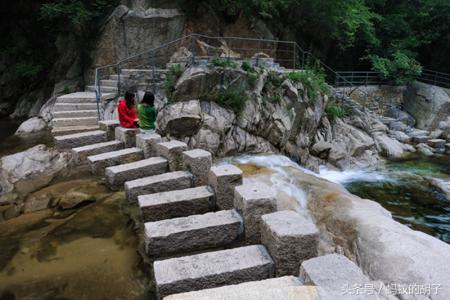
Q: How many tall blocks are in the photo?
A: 9